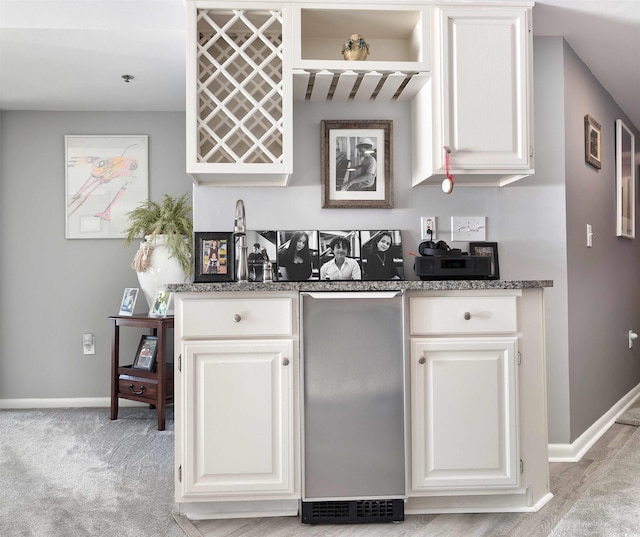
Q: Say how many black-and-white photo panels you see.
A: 4